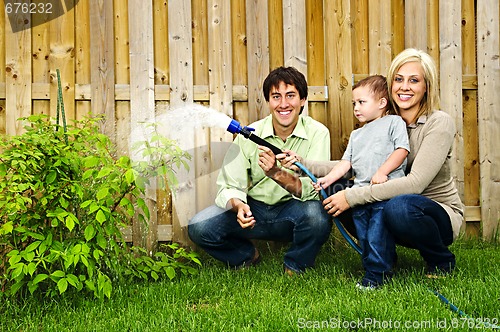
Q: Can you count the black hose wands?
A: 1